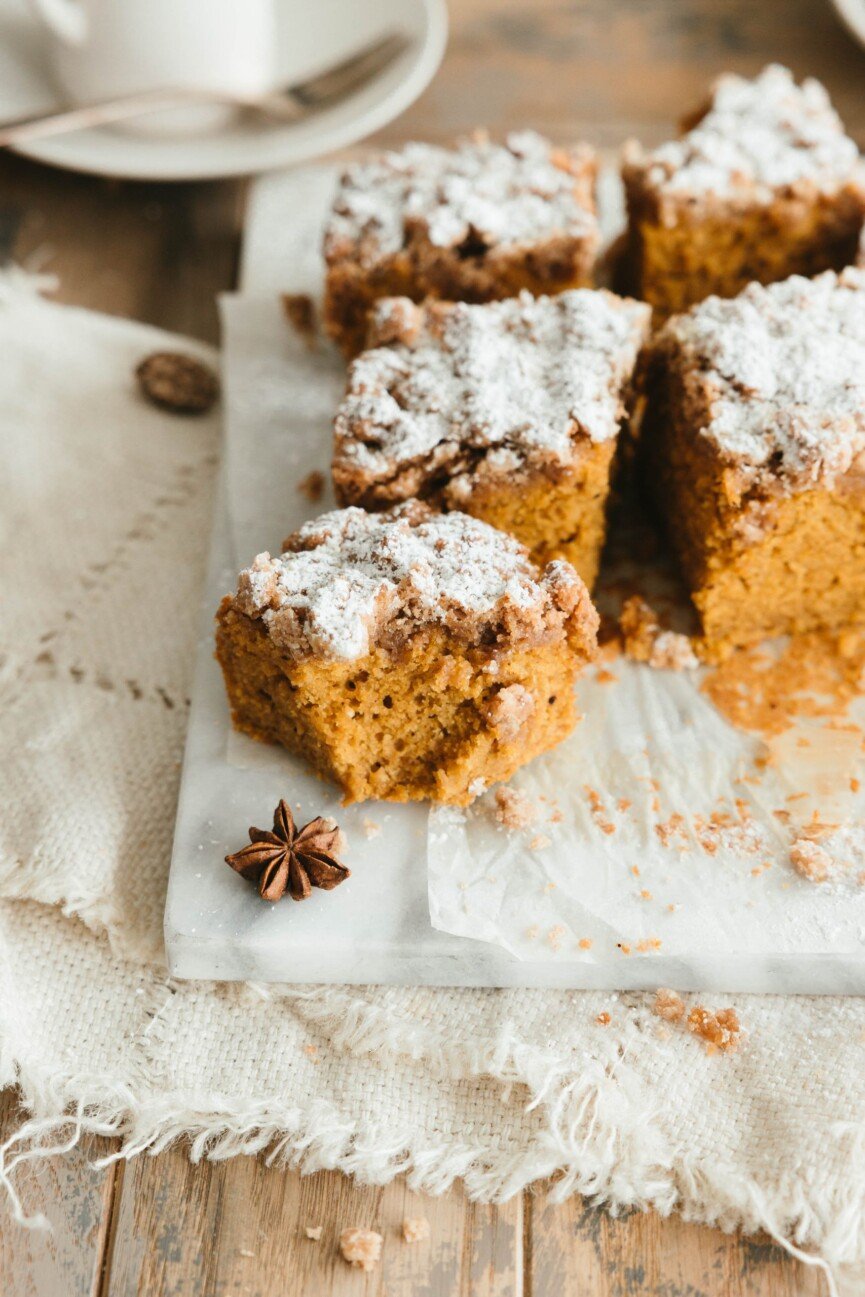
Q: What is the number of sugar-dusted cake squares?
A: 5